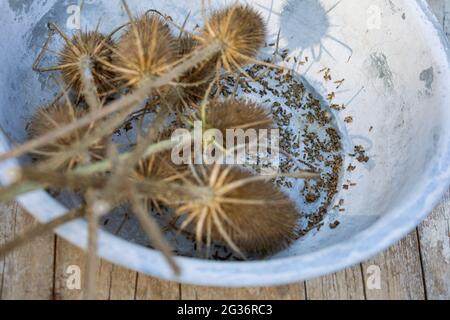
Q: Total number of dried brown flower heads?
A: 8